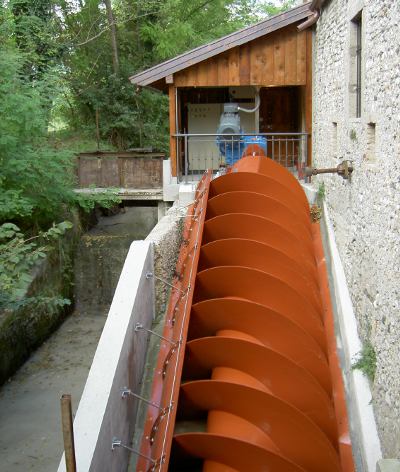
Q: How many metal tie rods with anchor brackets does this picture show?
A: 4